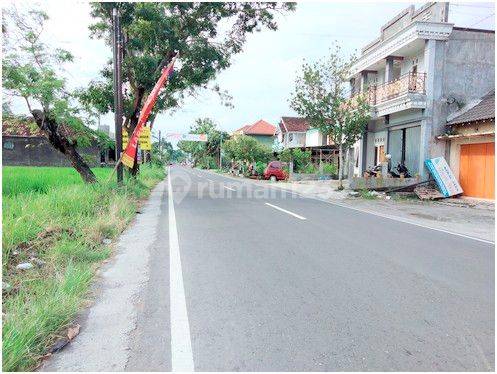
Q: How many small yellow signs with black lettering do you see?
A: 2